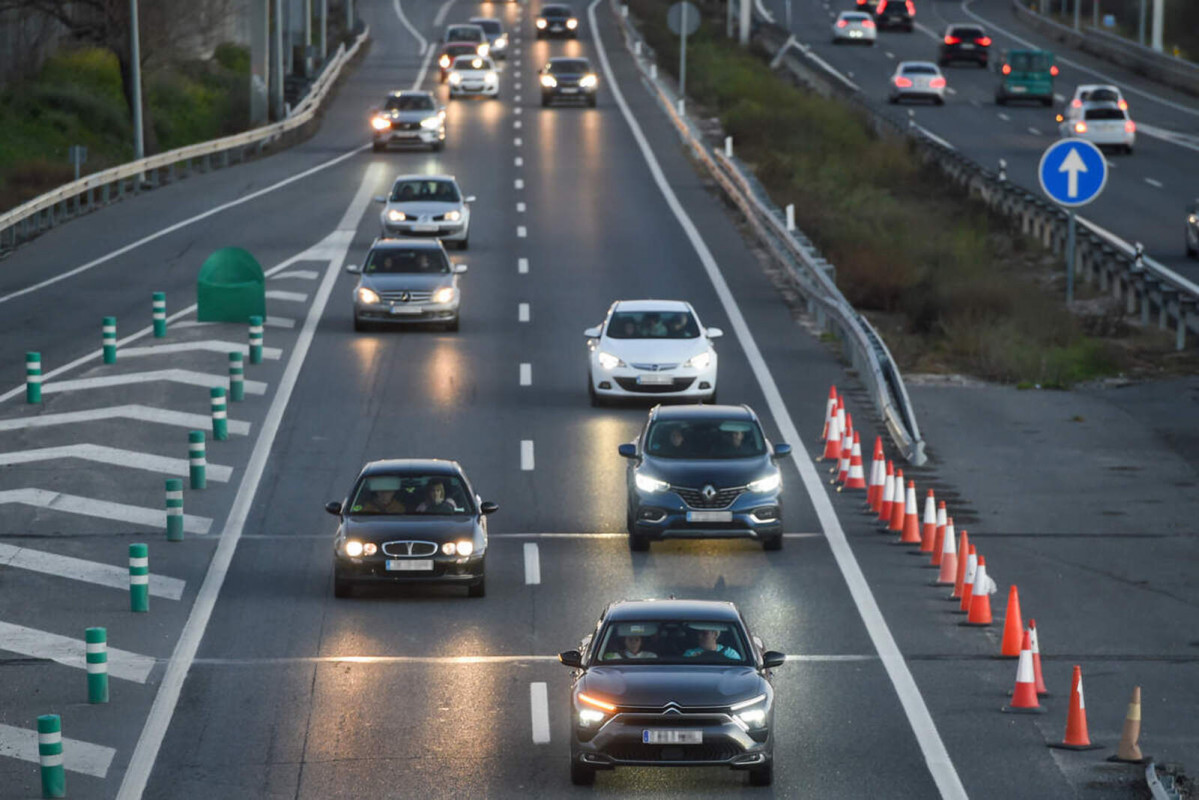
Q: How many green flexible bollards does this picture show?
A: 11